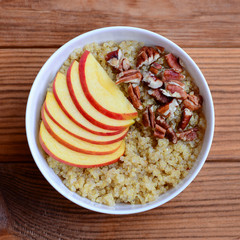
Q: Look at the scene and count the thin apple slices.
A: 6